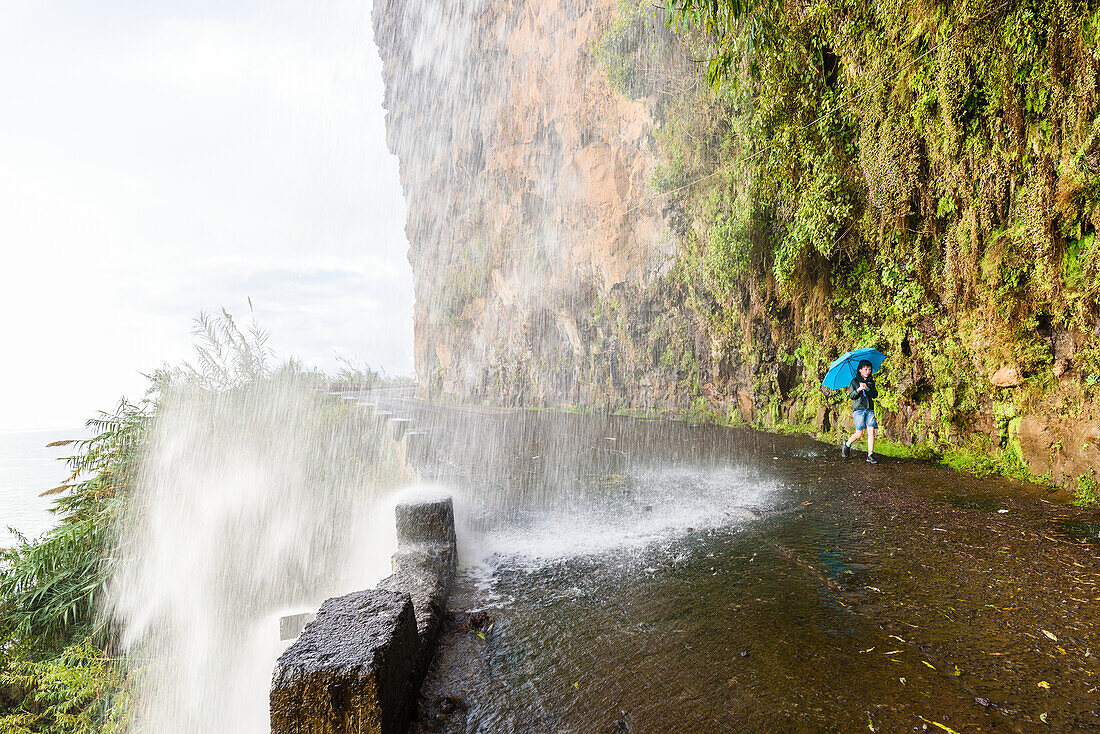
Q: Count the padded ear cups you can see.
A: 0